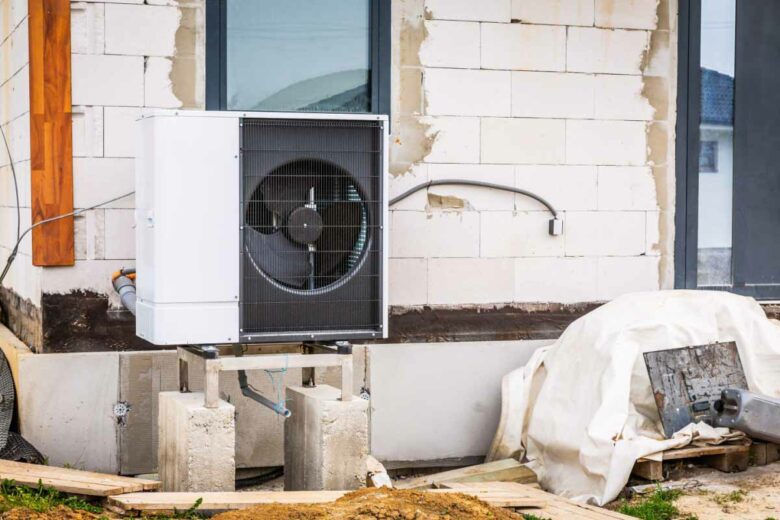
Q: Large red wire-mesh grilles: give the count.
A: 0